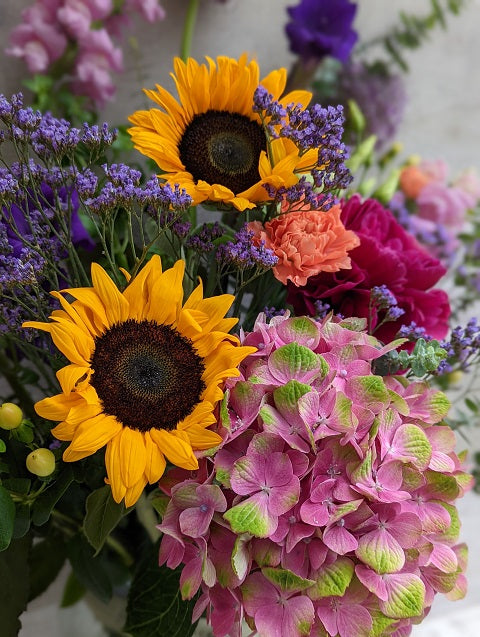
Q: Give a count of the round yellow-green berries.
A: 2